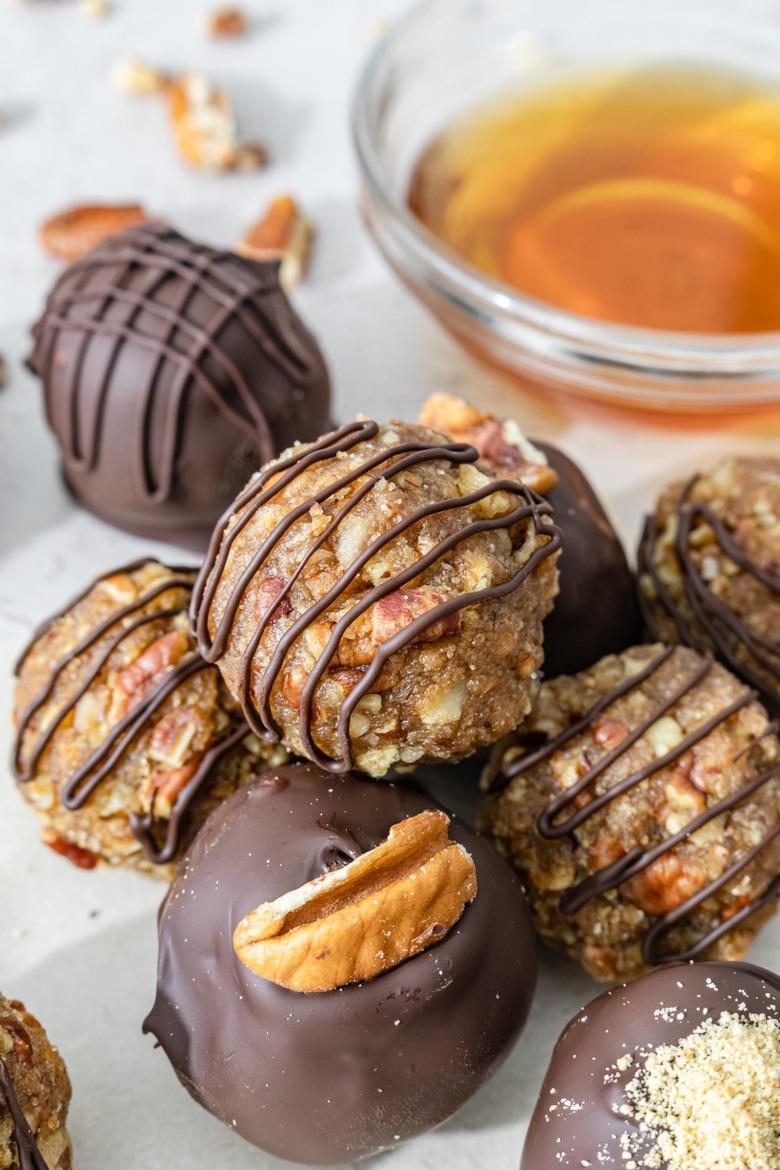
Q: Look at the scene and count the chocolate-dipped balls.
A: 4